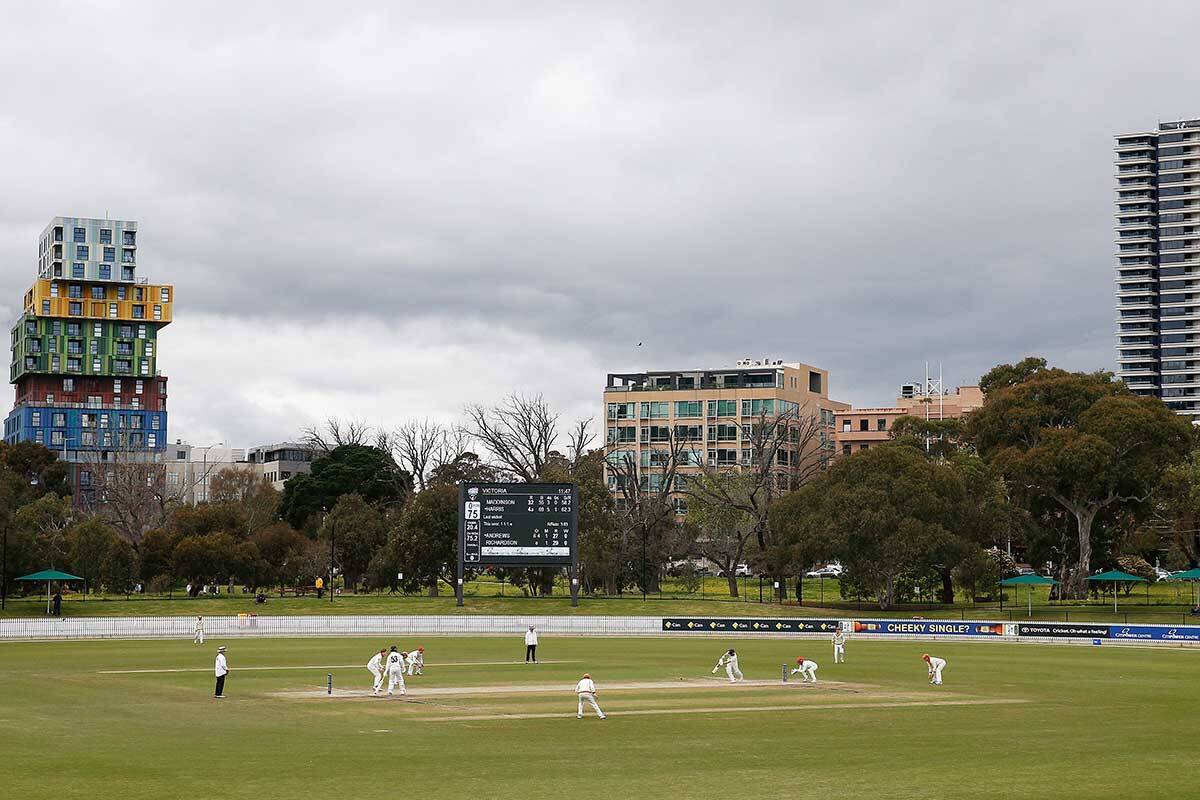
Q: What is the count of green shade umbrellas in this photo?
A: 4